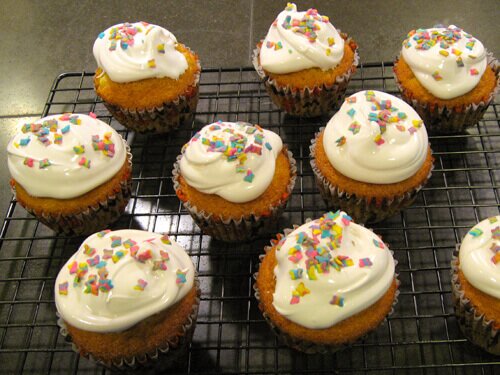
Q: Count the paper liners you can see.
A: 9